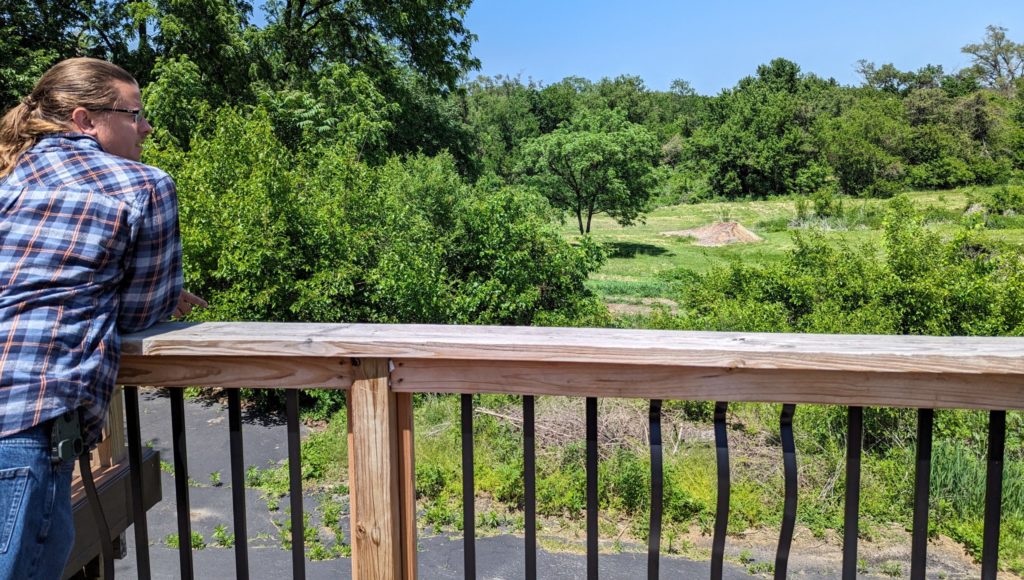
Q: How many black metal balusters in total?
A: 14